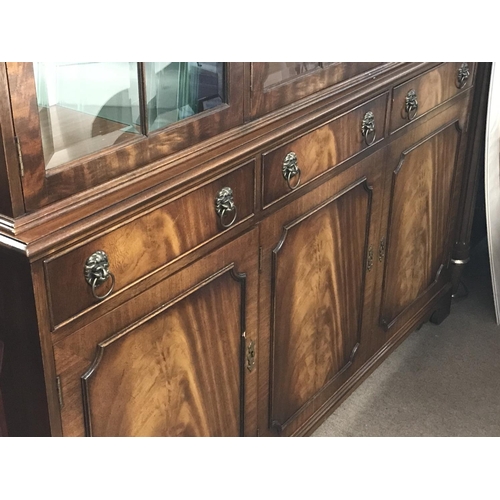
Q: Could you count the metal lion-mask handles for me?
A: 6